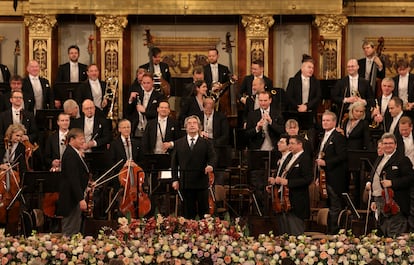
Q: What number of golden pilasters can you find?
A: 4